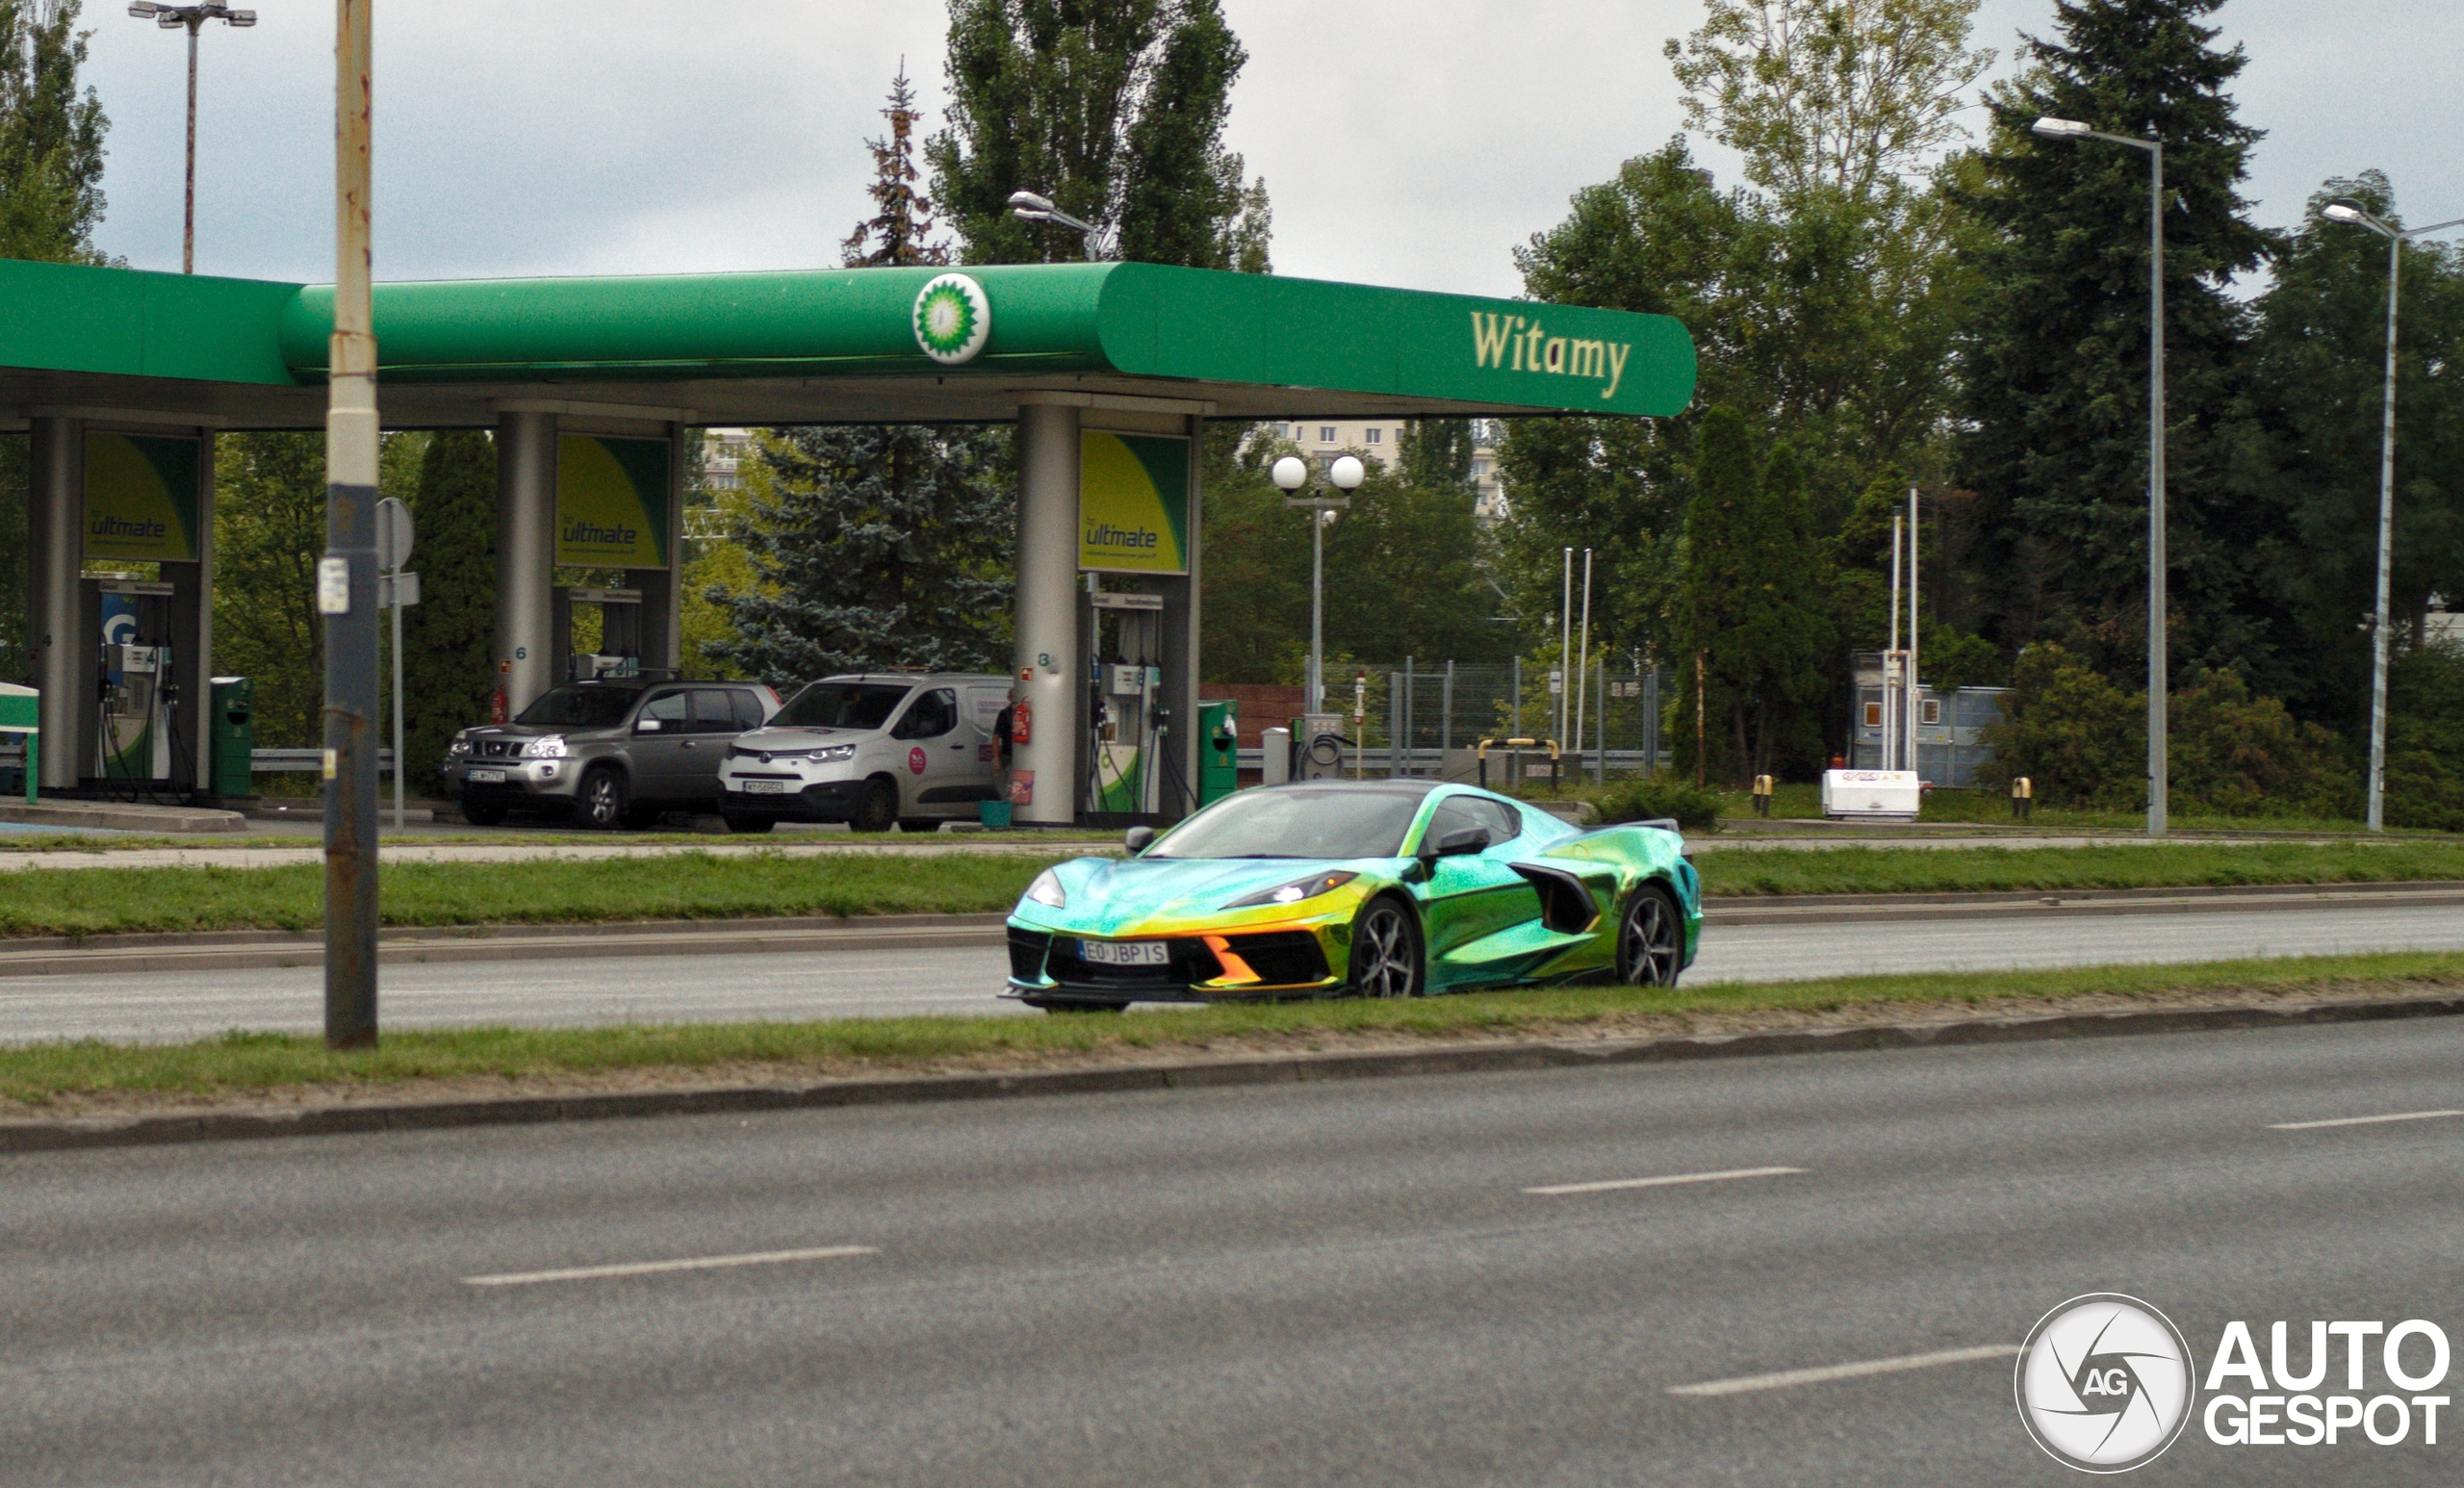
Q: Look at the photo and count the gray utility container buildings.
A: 1